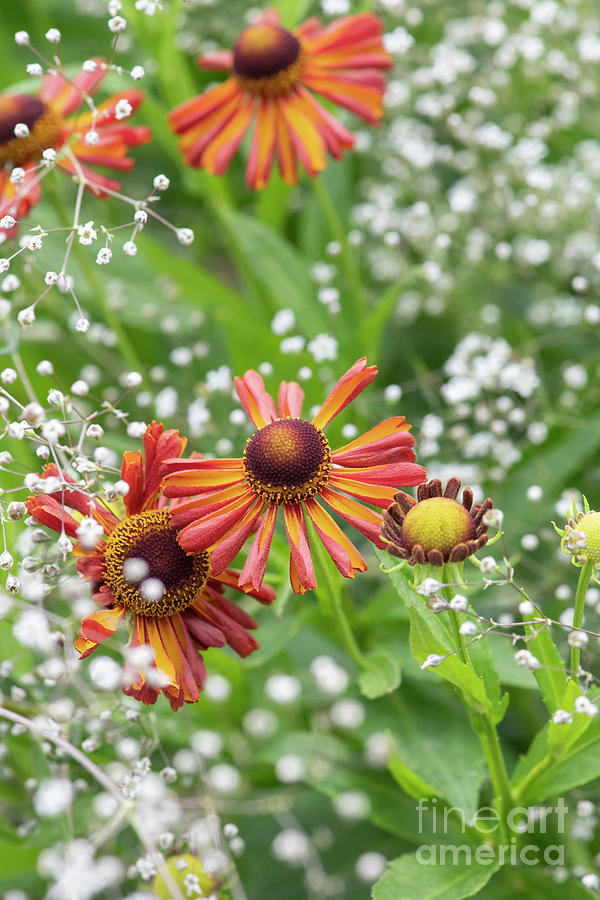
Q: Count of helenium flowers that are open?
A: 4